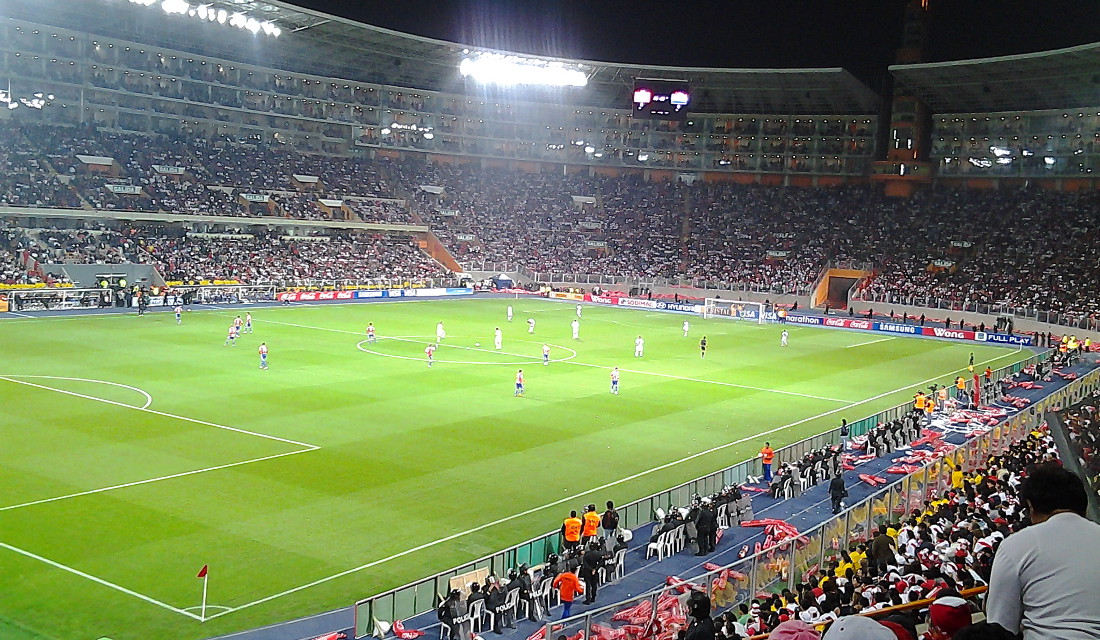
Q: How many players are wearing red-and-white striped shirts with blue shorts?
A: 10